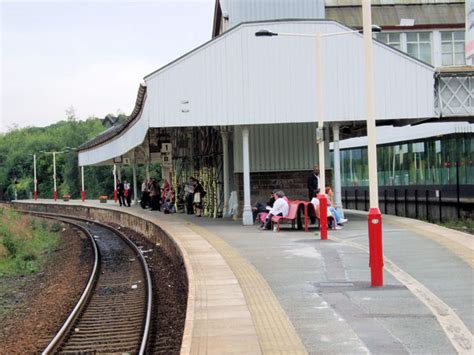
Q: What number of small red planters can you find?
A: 2